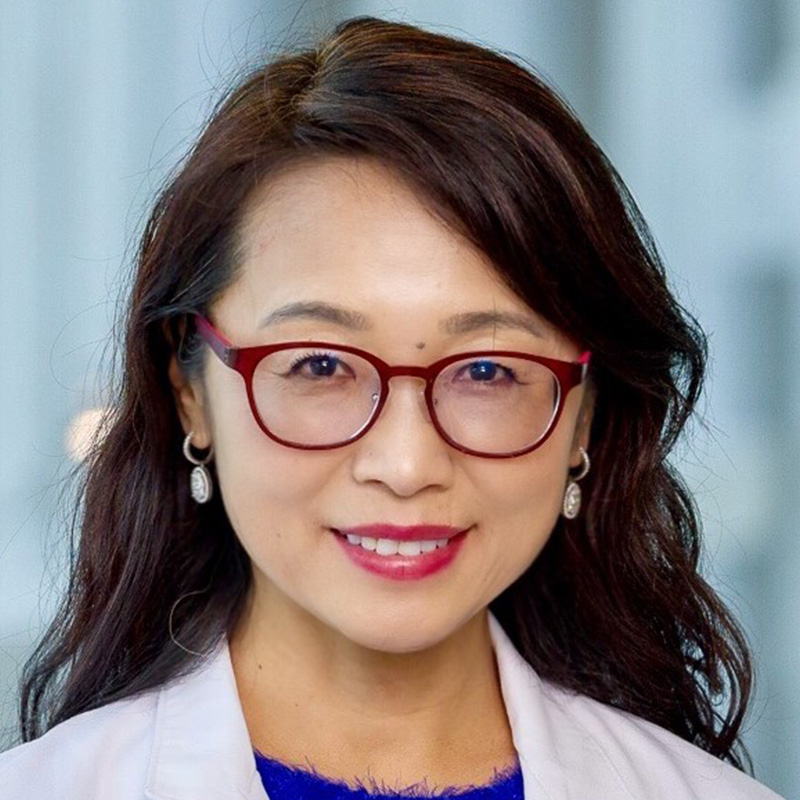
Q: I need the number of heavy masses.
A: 0